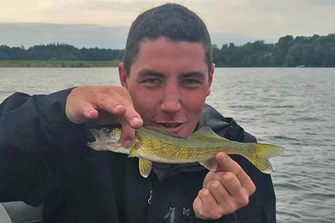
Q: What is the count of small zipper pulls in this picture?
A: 2